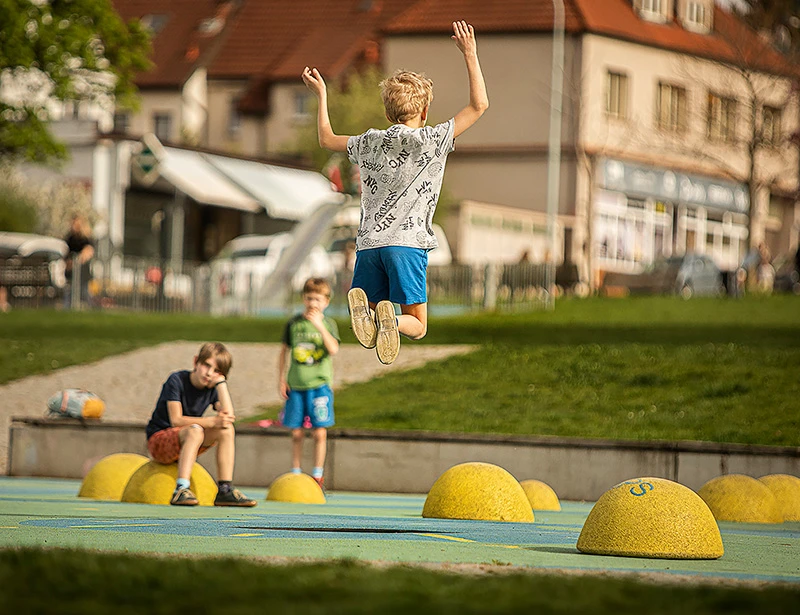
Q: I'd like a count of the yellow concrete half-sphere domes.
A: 8